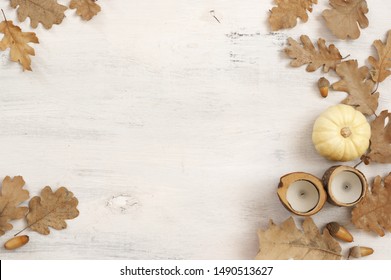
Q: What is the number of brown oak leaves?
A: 13